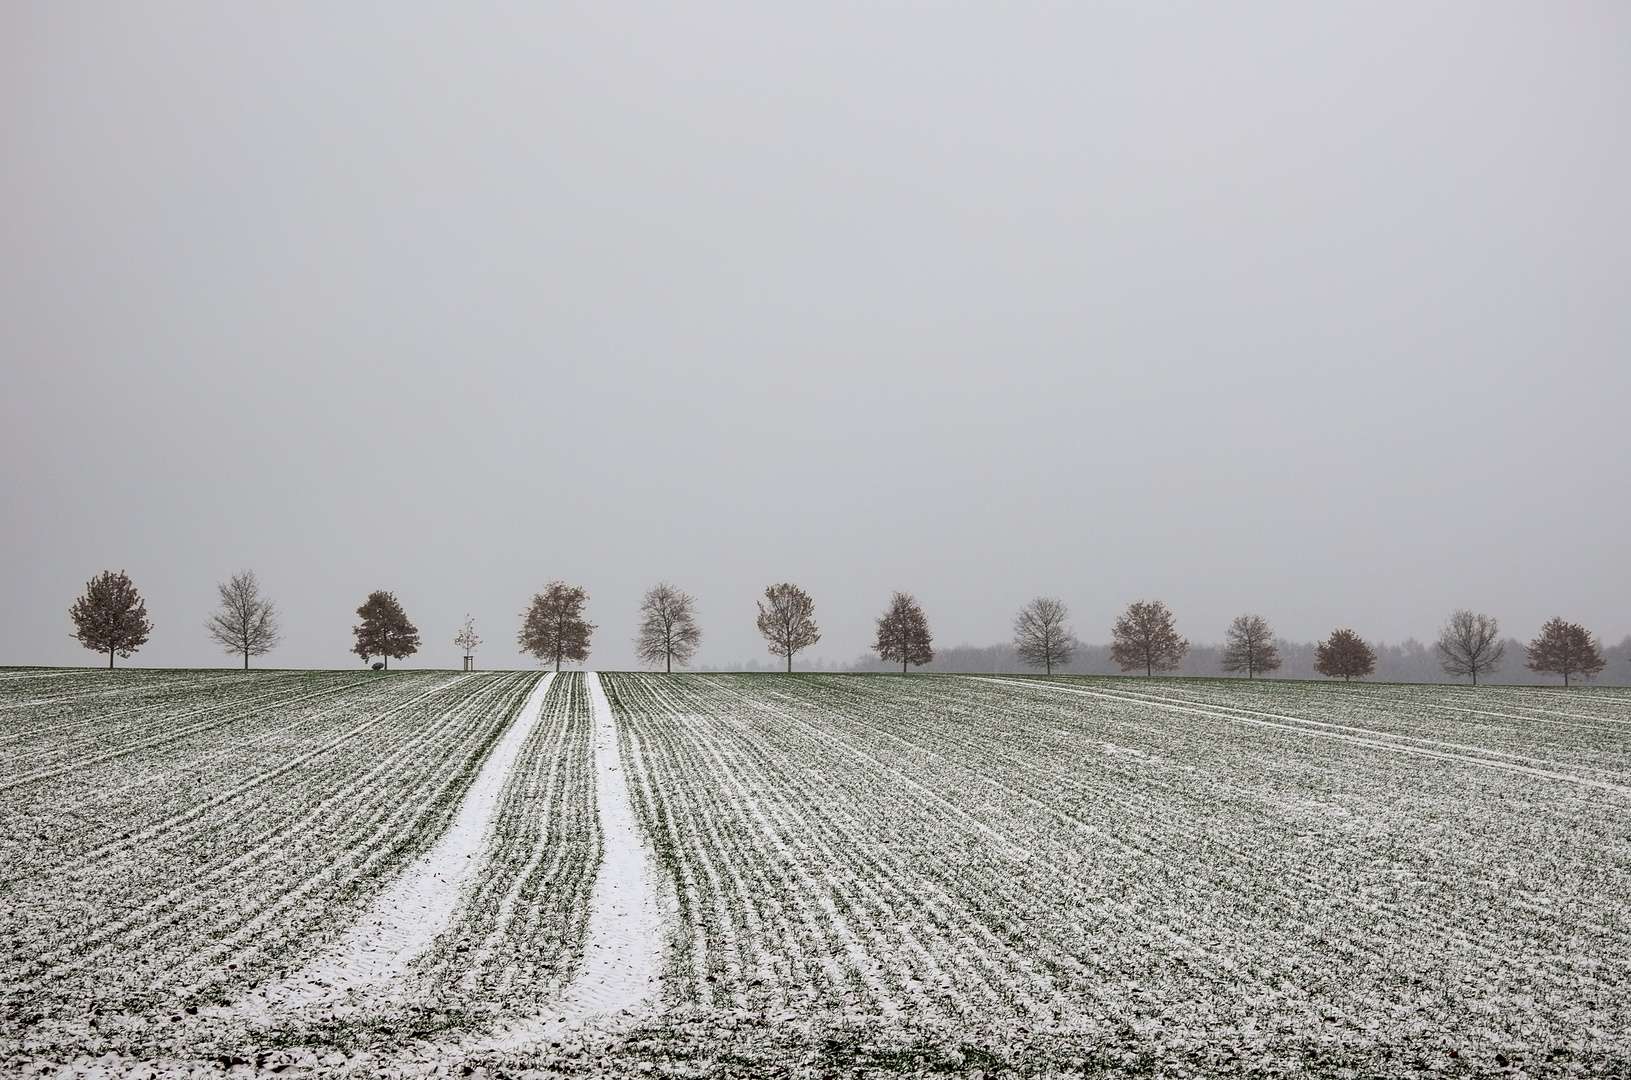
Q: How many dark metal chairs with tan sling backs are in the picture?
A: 0